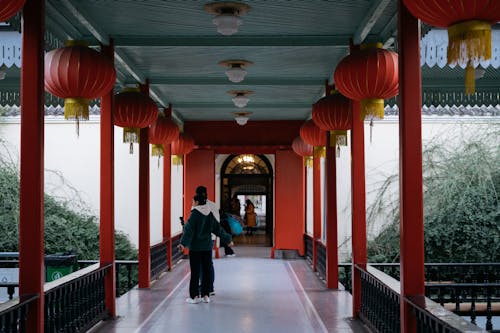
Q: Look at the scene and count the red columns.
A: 8